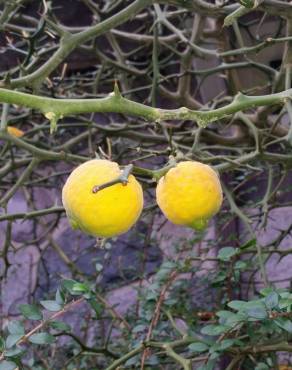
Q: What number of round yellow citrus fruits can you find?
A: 2